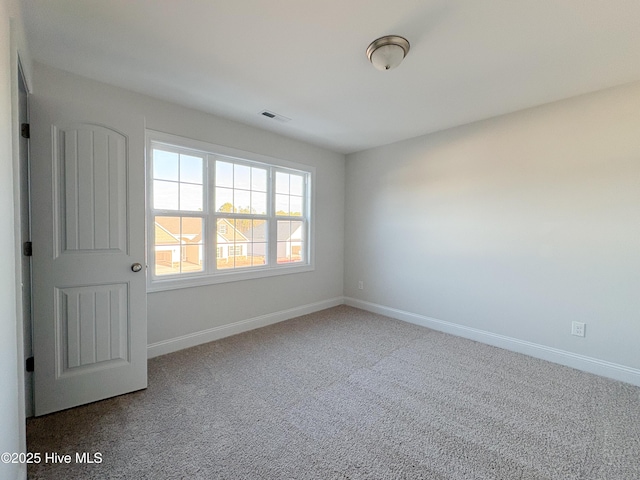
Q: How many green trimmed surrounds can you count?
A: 0